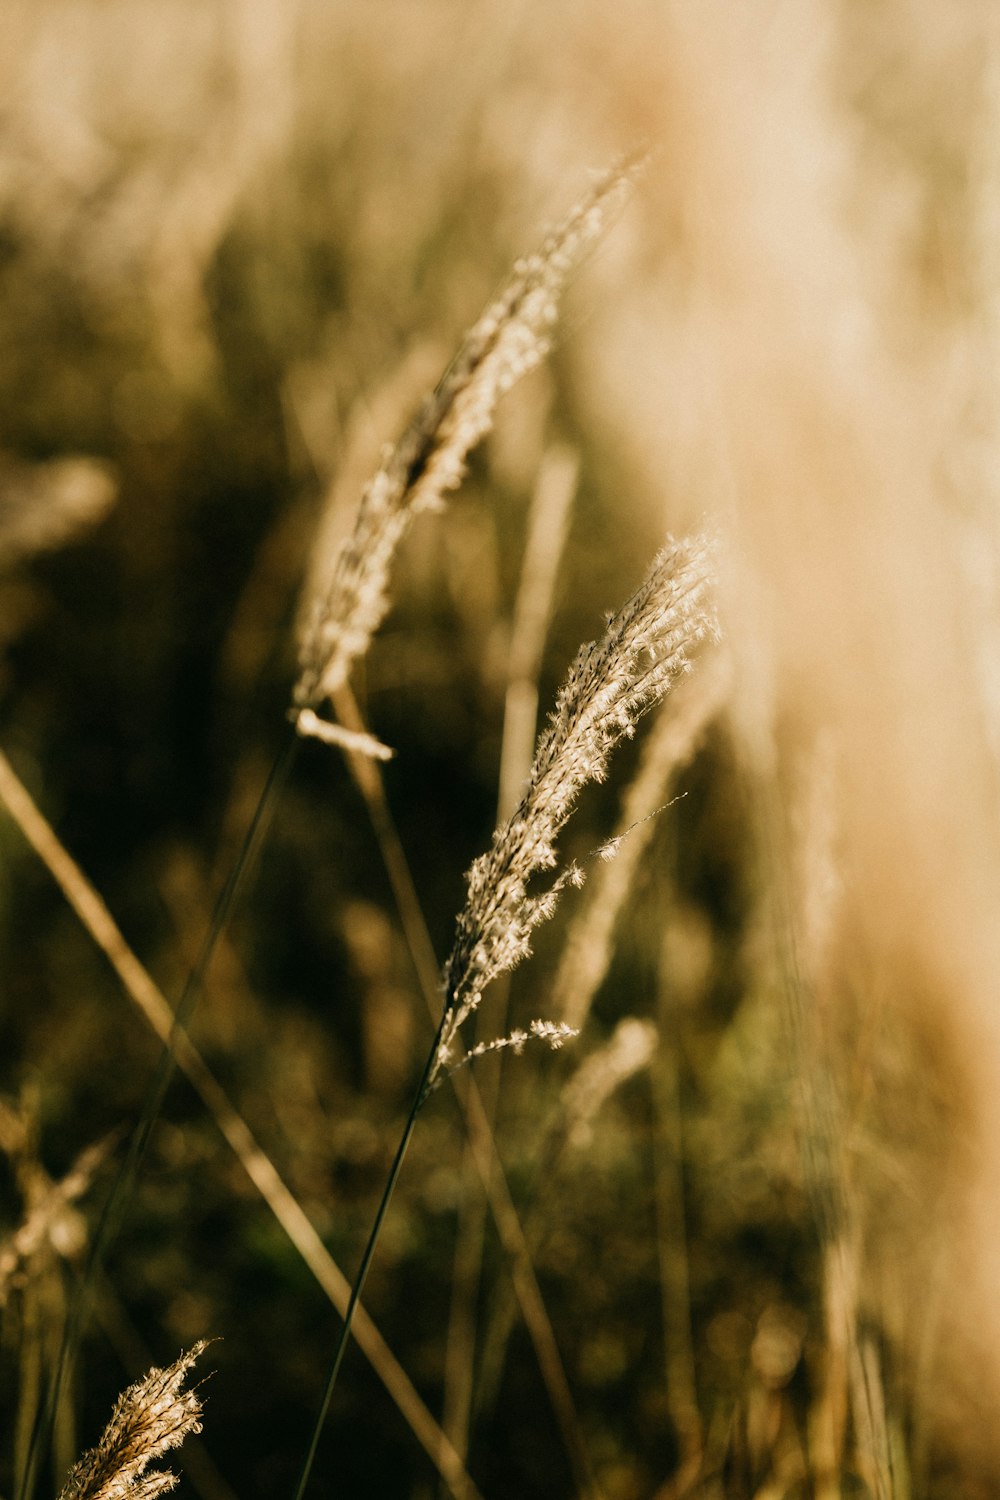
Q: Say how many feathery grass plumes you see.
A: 3